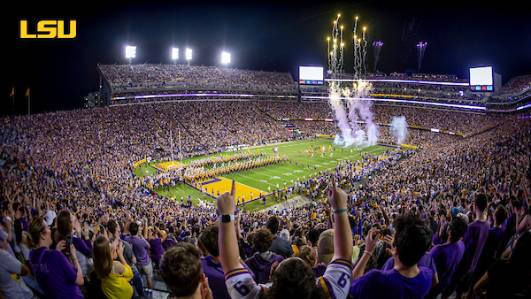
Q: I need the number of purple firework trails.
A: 2